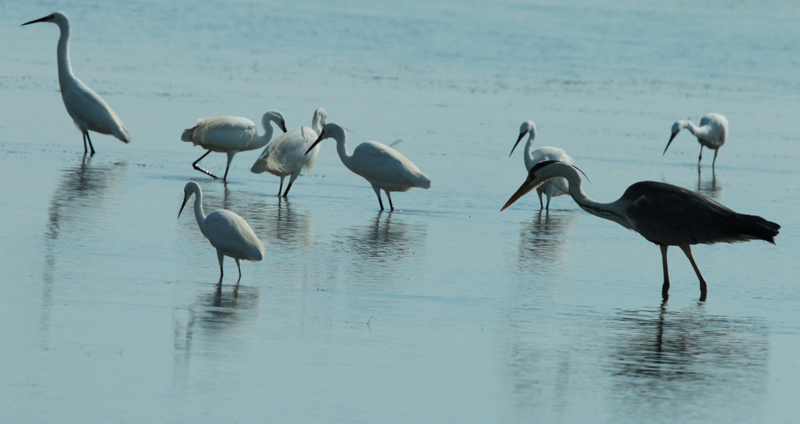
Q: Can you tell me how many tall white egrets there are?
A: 7